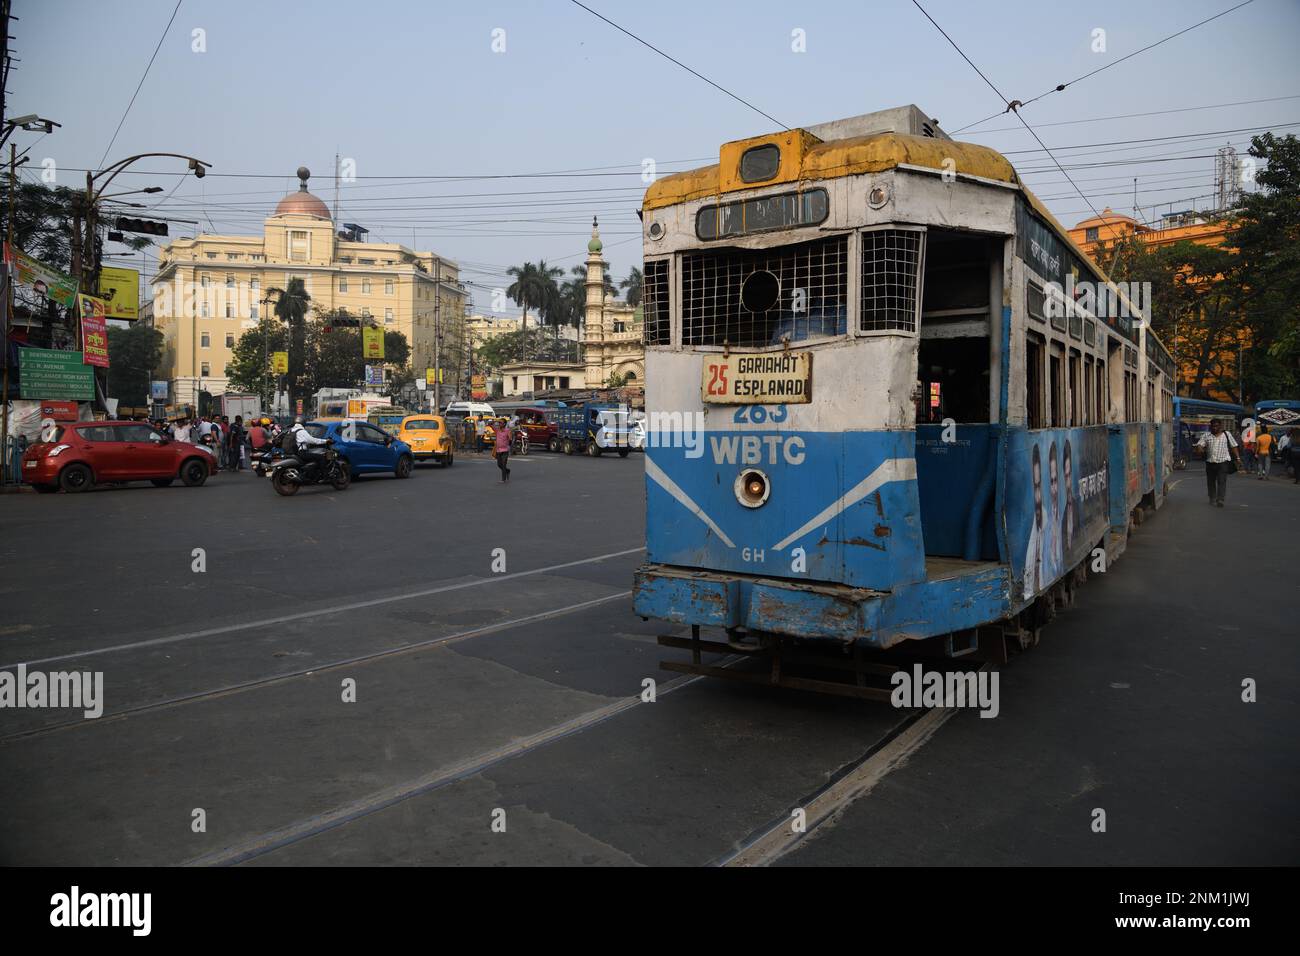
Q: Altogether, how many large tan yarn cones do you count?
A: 0